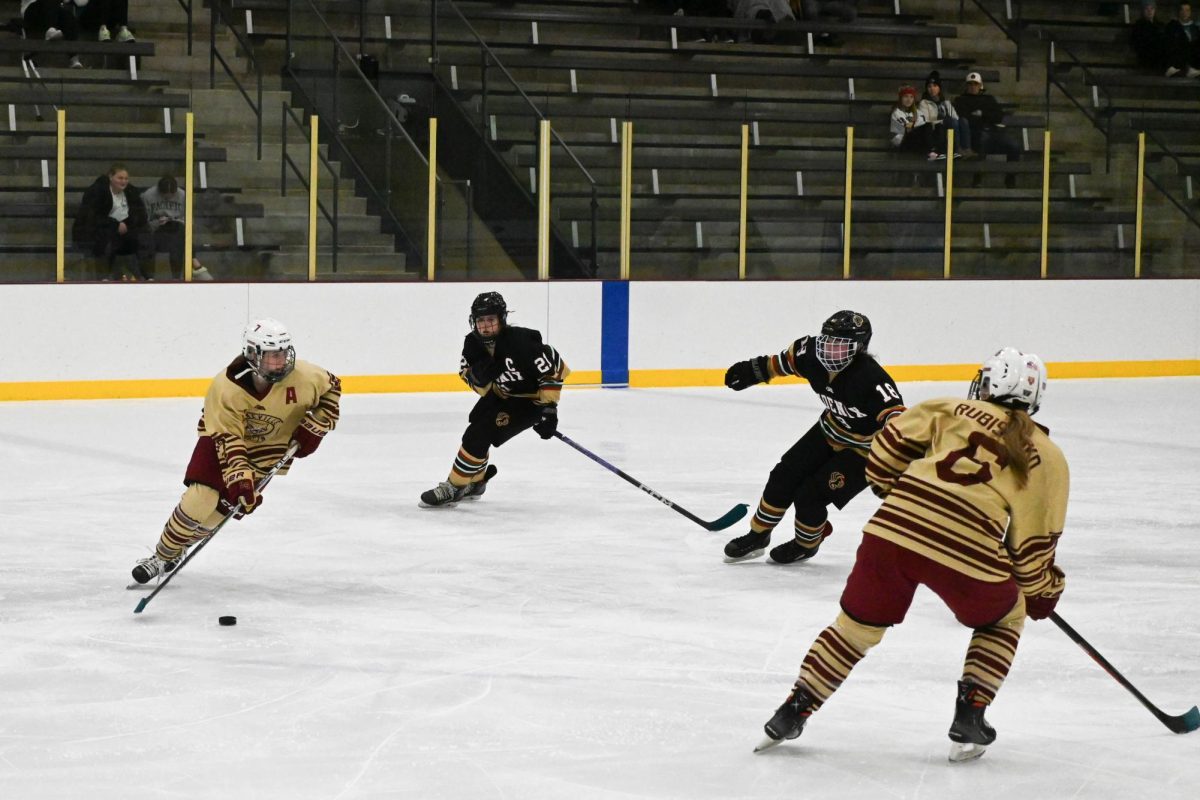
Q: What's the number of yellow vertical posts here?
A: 11